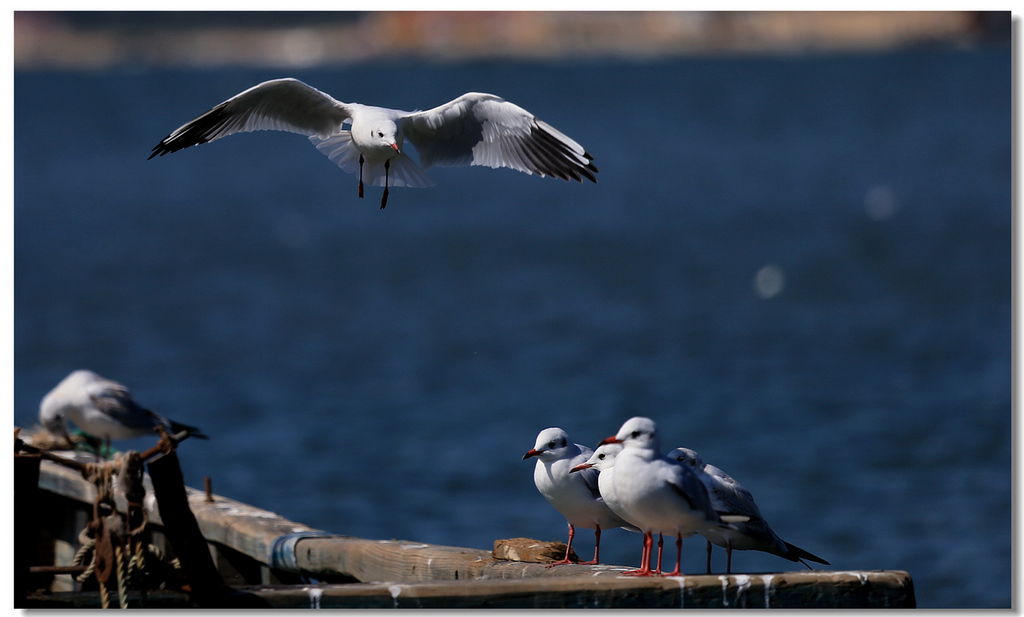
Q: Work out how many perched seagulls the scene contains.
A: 5